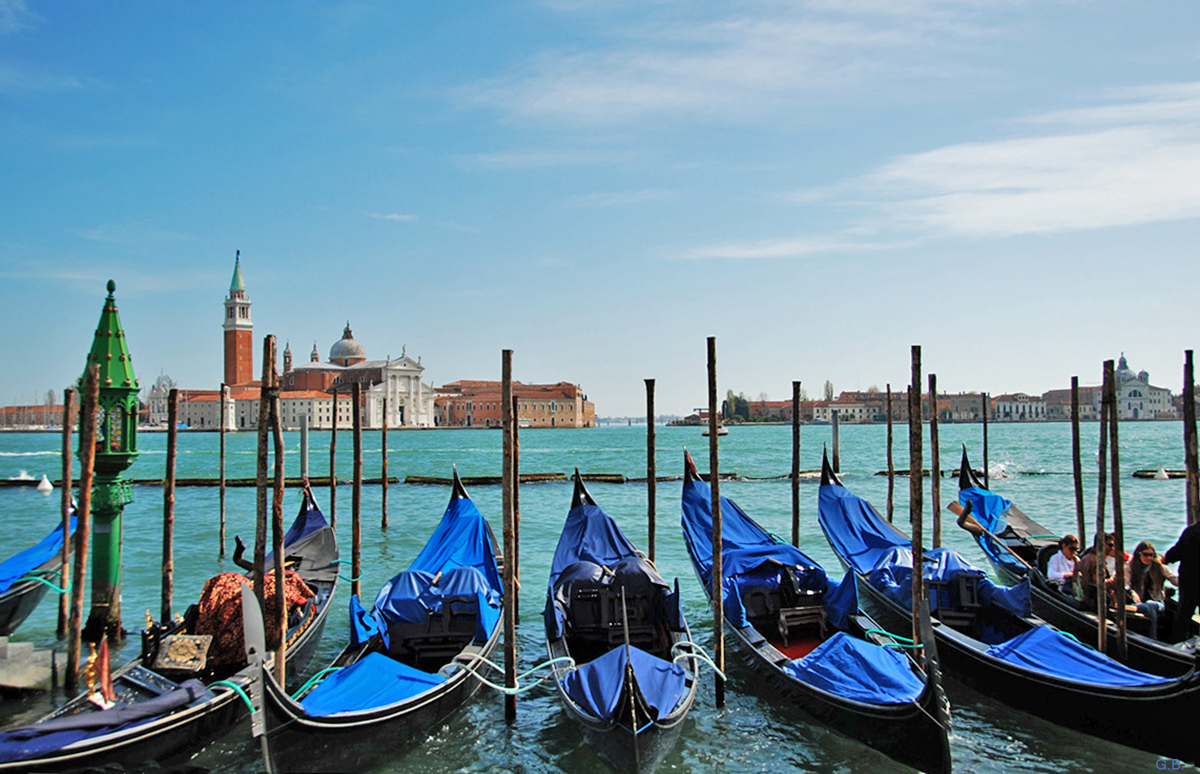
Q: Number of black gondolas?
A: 7